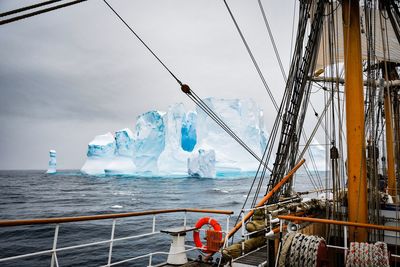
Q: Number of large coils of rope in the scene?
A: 2